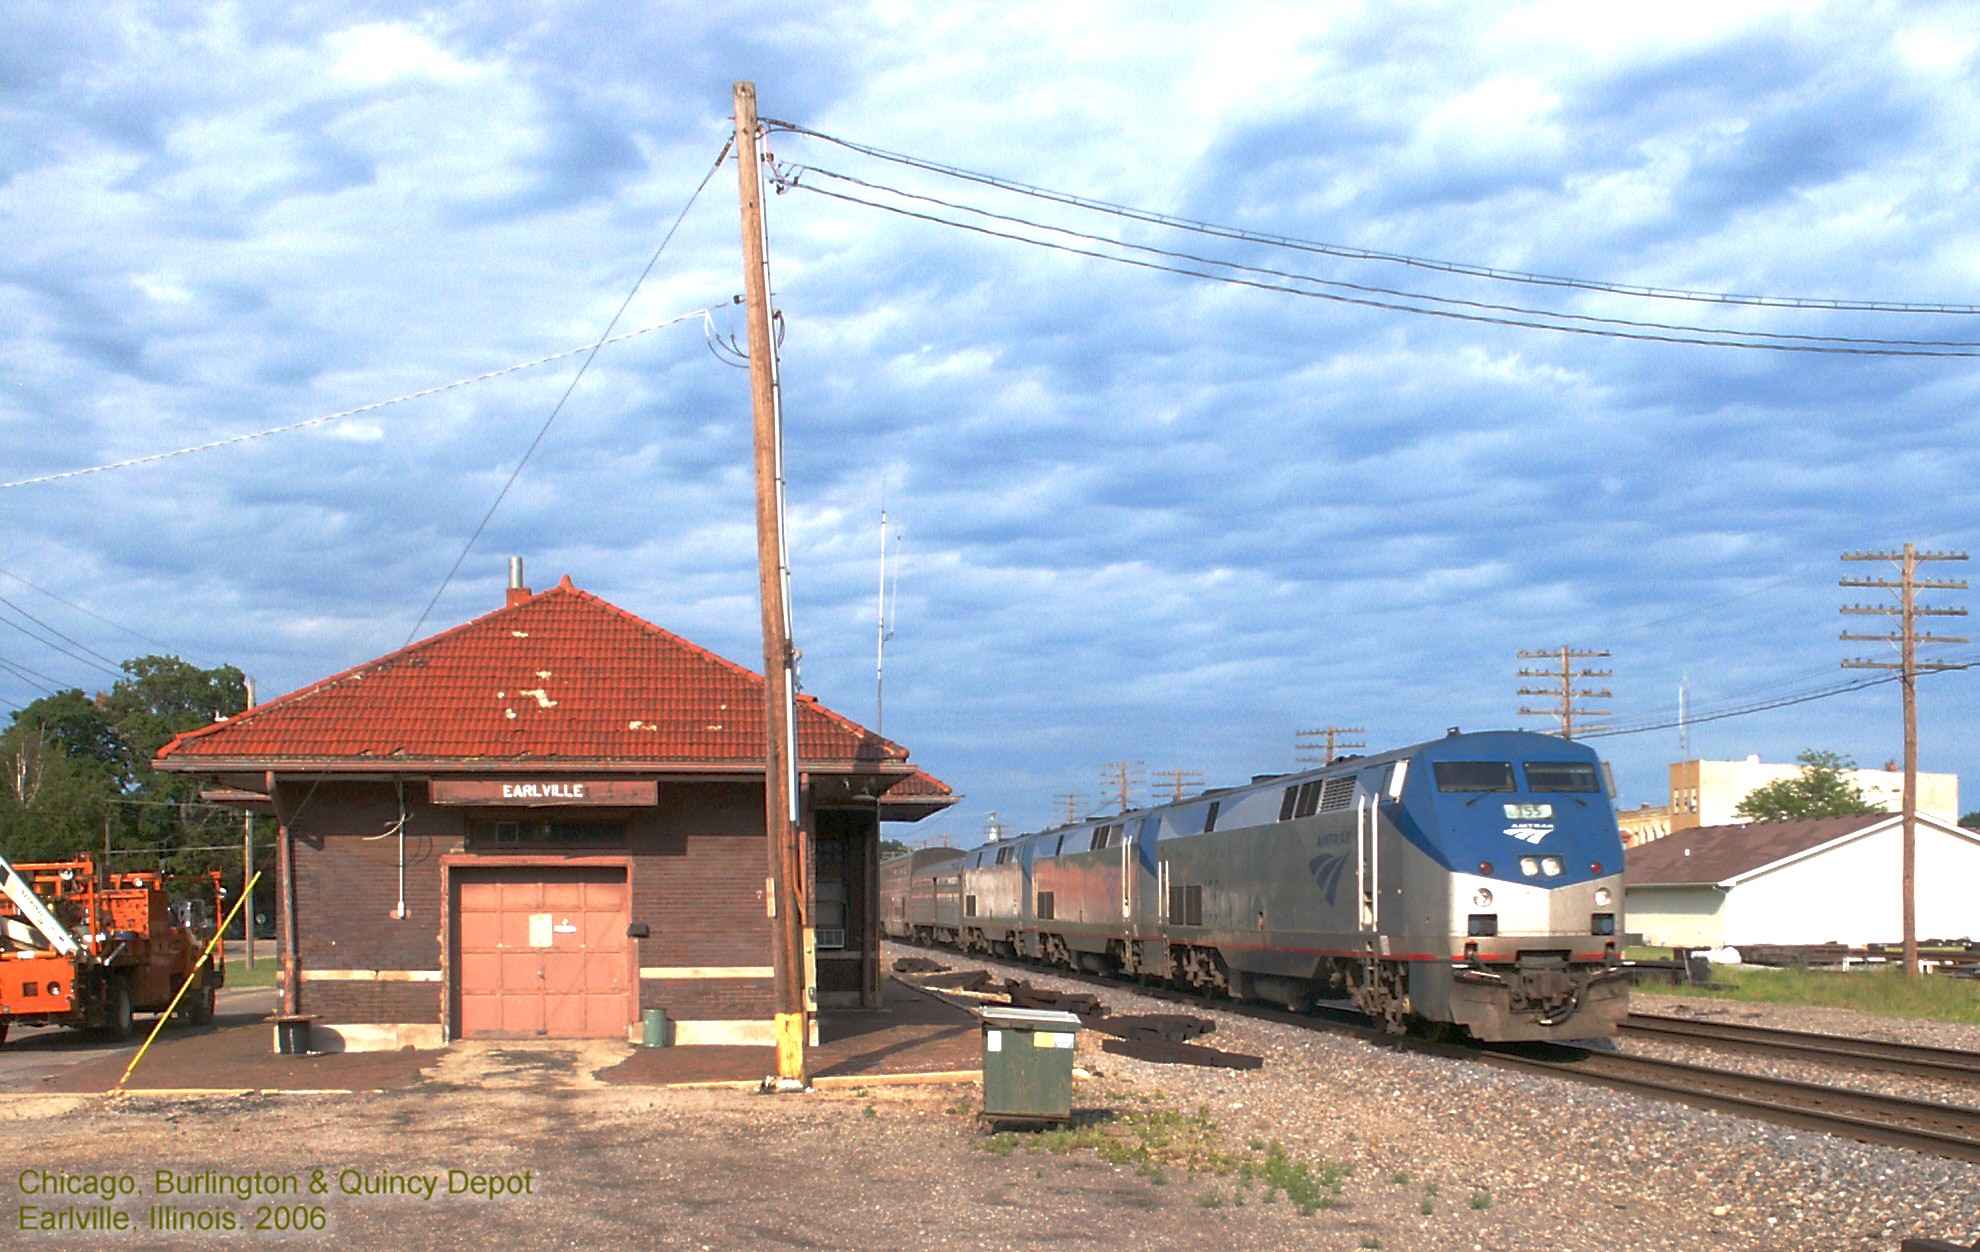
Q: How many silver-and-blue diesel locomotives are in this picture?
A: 3